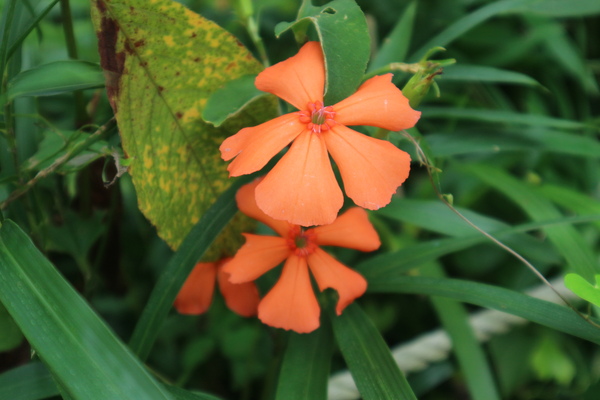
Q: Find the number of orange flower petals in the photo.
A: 12